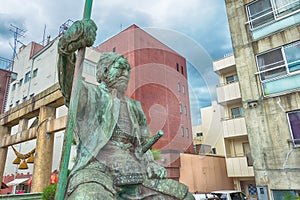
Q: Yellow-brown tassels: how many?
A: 3